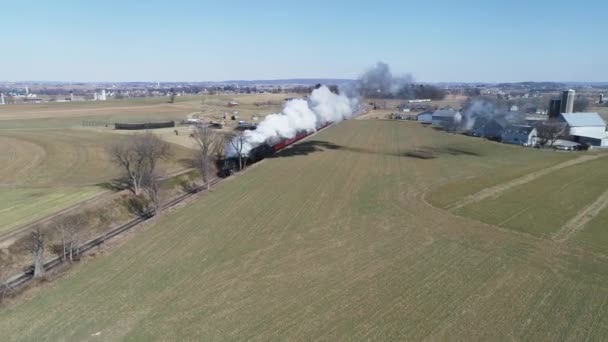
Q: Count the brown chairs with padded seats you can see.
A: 0